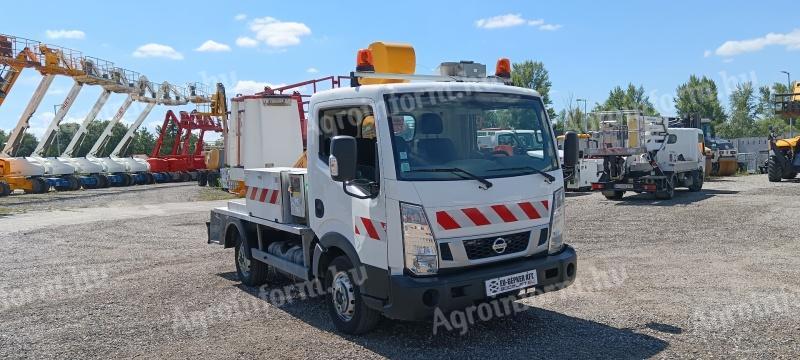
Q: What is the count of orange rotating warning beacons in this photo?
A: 2